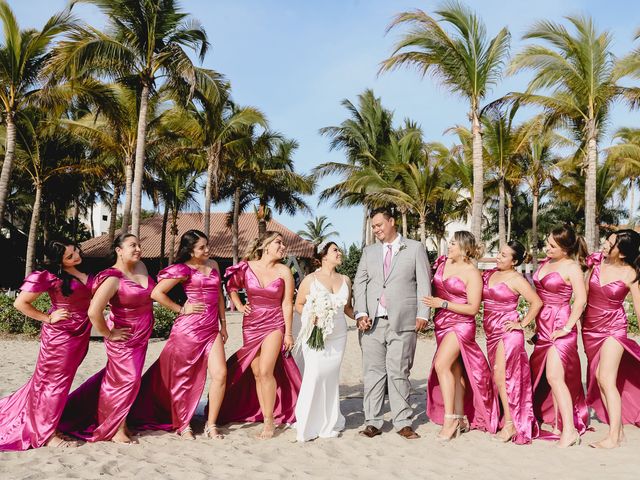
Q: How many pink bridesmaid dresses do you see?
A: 8